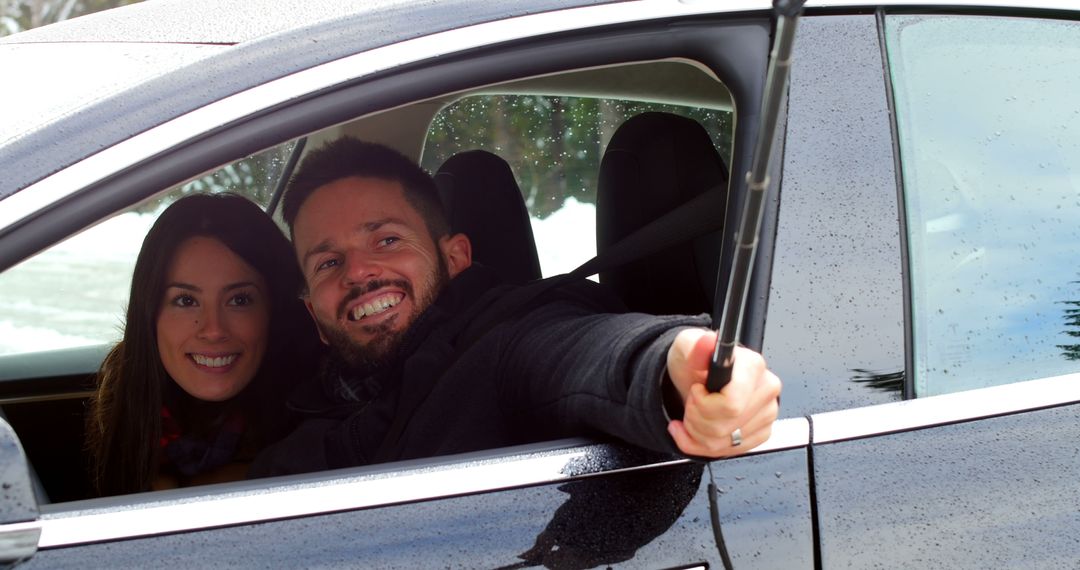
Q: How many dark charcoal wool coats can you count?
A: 1